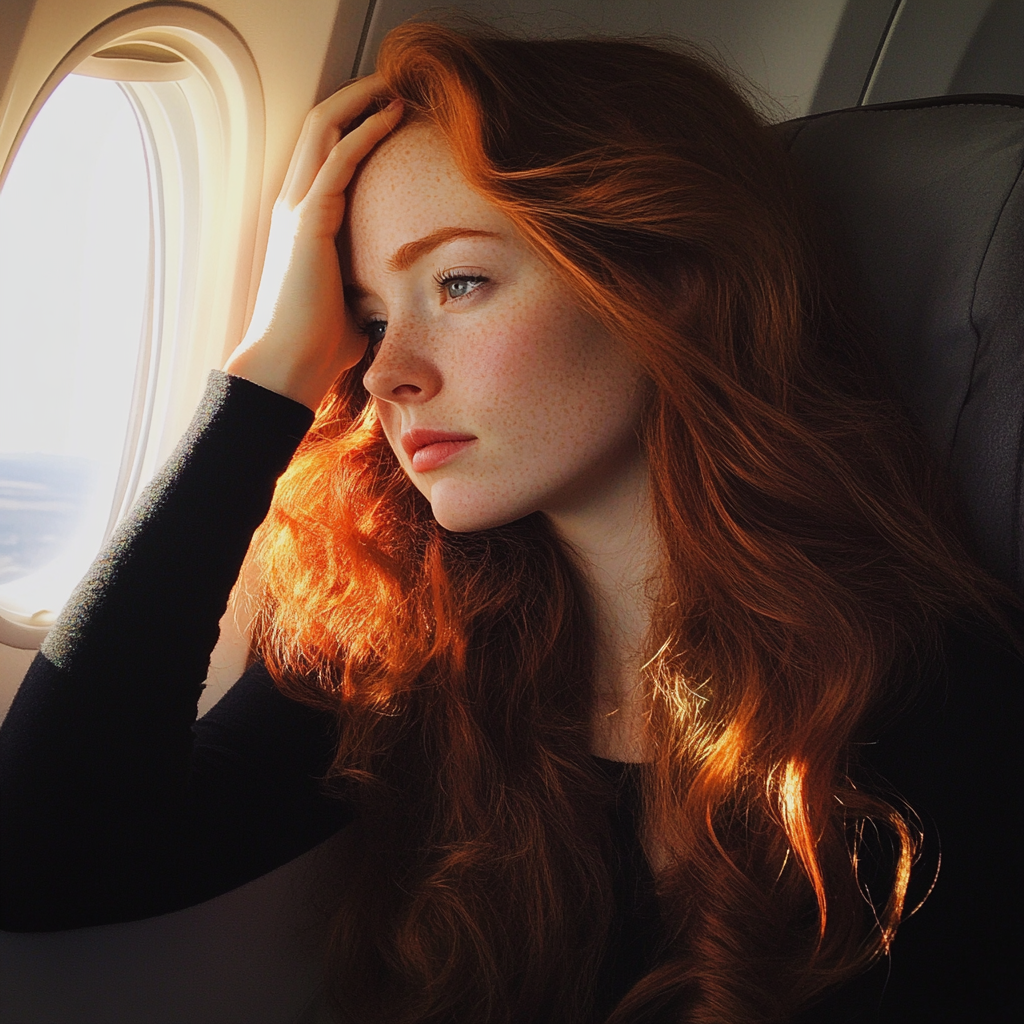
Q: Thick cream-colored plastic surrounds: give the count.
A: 1